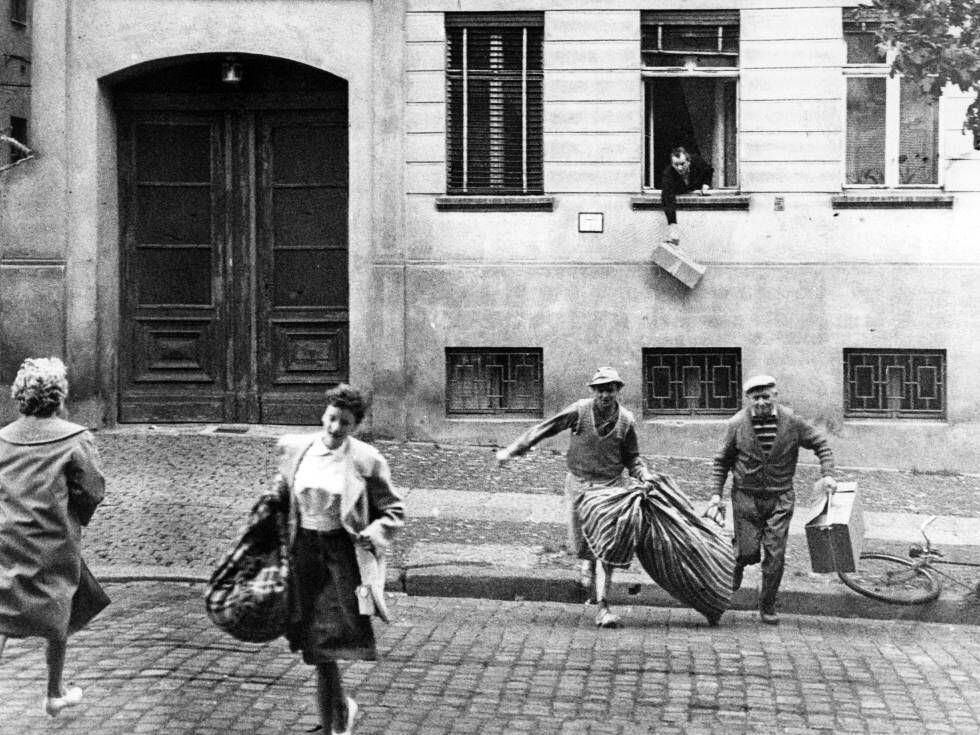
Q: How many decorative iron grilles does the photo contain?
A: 3